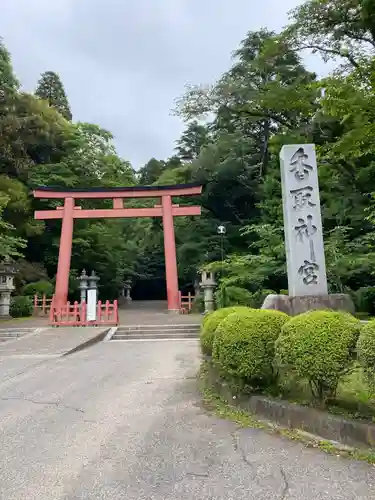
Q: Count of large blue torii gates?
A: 0